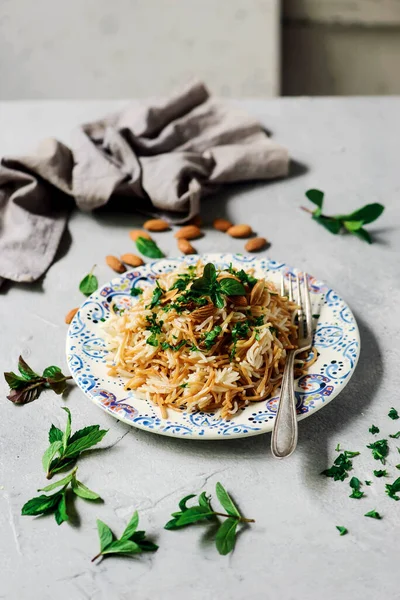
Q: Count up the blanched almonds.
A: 0